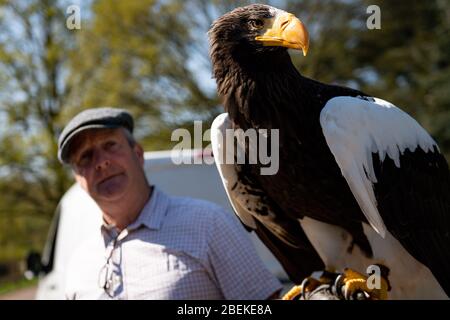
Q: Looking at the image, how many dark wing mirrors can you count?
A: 1